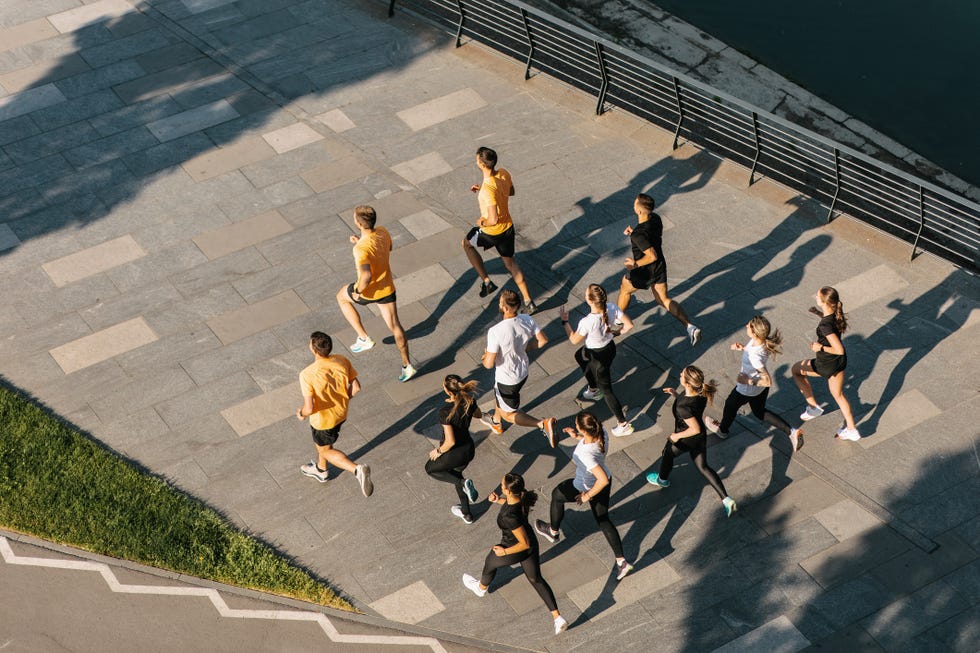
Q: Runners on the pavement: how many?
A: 12